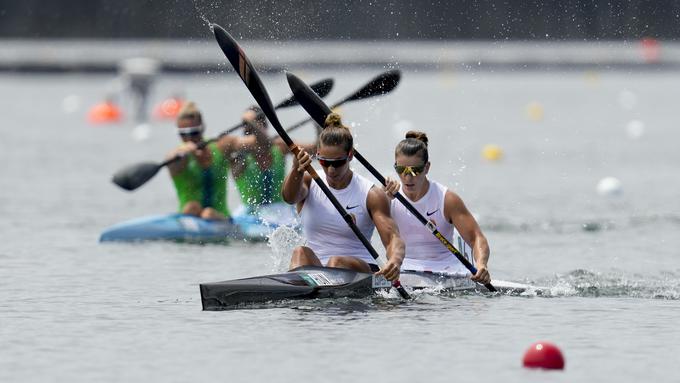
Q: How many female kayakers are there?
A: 4